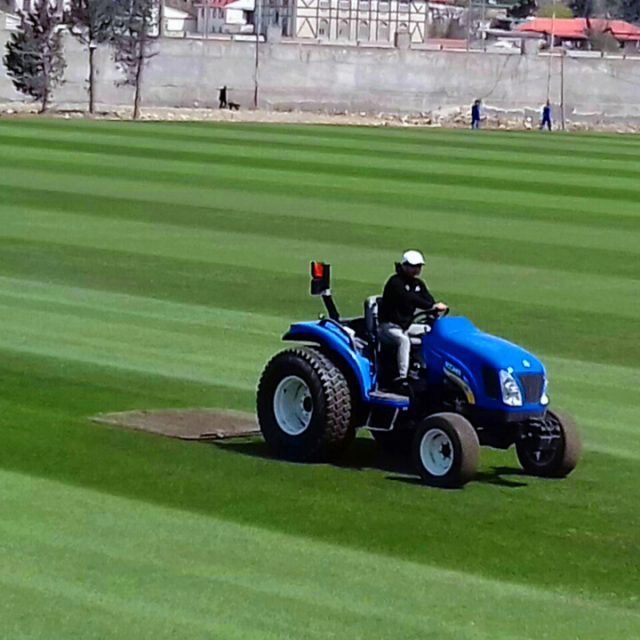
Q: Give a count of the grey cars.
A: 0